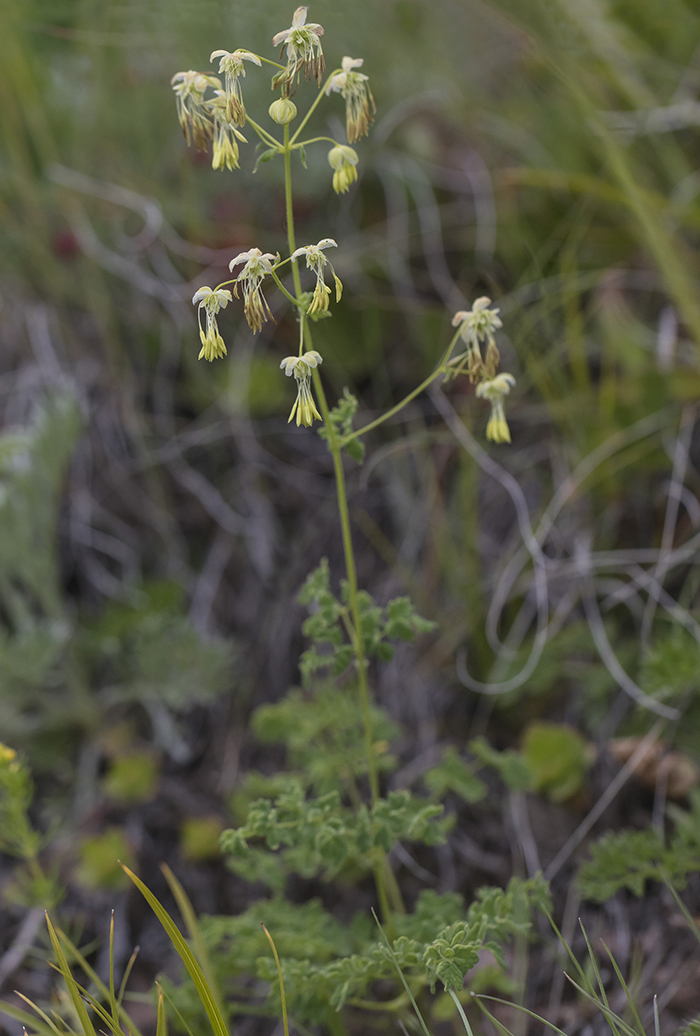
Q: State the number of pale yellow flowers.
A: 12